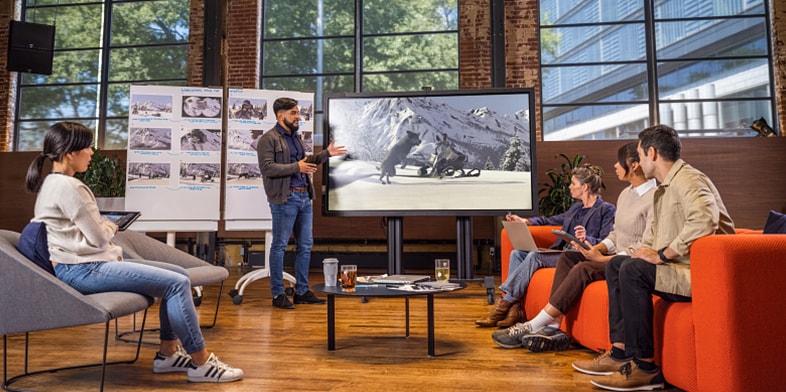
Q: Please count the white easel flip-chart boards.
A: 2